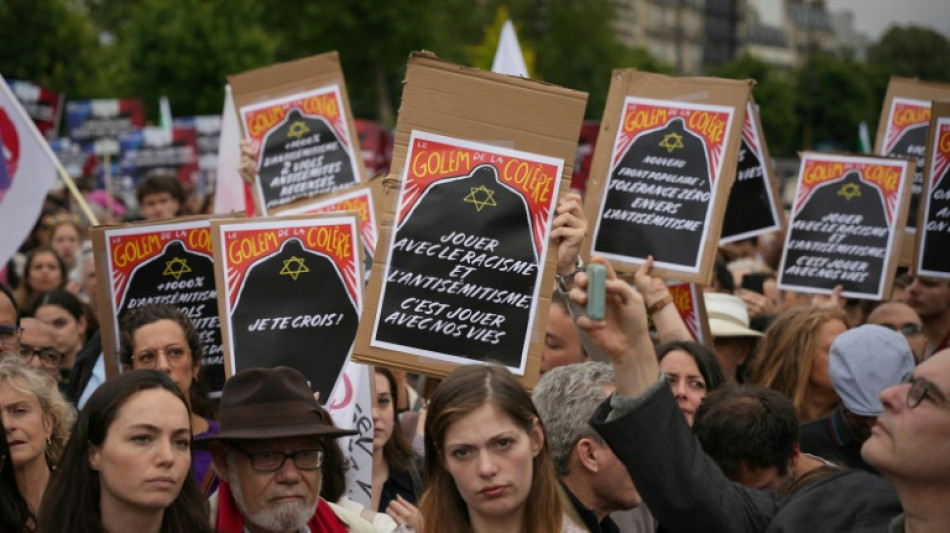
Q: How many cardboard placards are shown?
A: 11